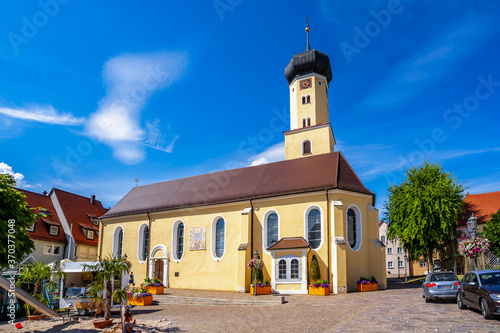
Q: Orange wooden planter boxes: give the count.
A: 5